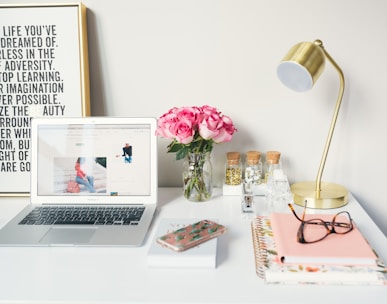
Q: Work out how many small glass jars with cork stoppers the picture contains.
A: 3